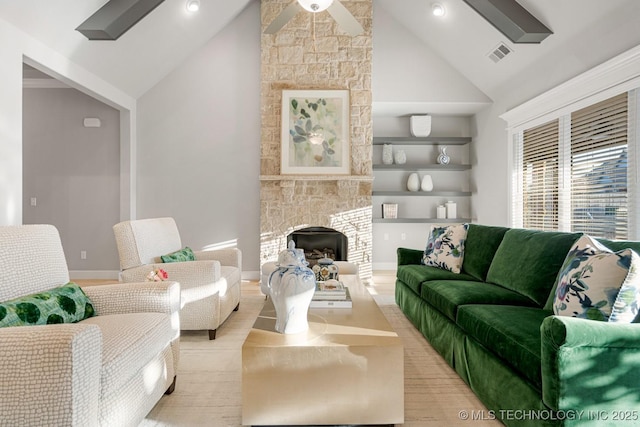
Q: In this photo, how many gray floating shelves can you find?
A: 4